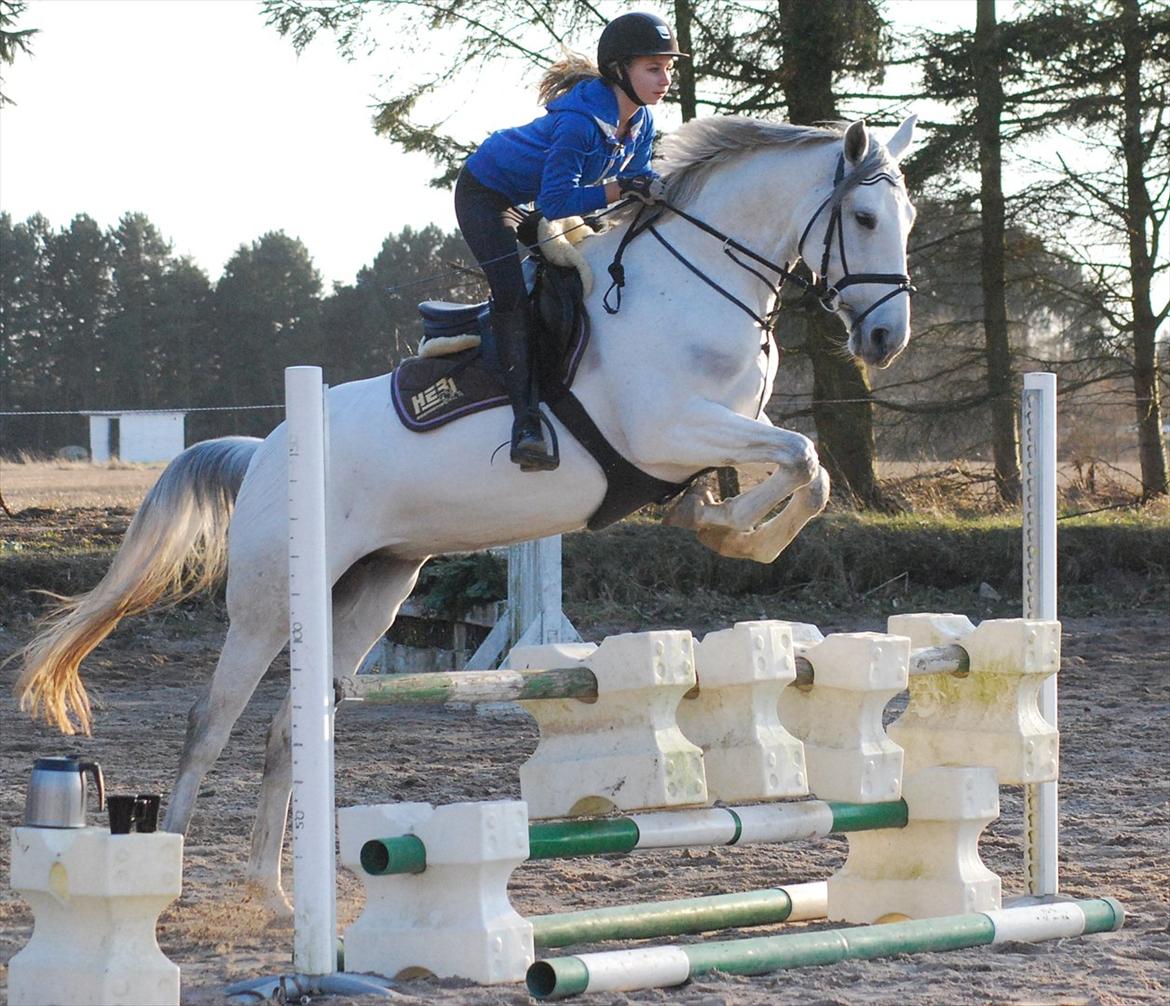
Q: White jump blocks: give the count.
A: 7